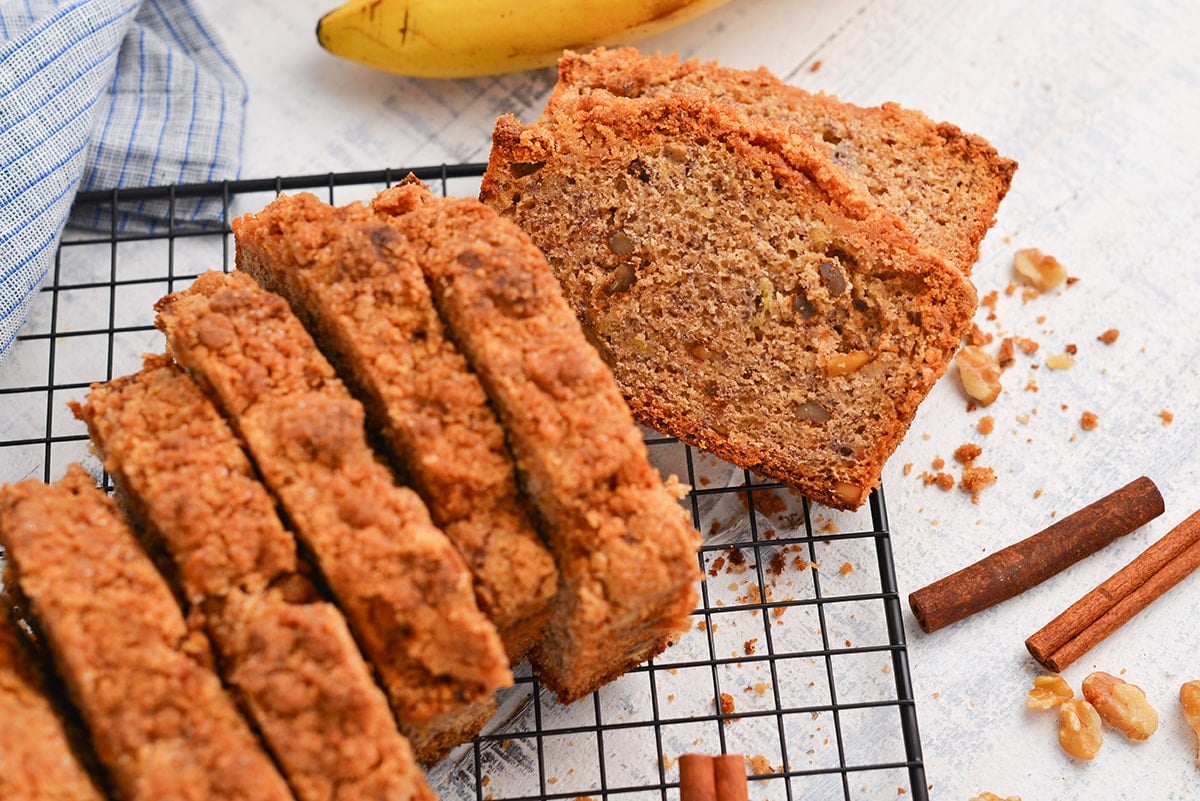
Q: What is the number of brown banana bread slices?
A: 8